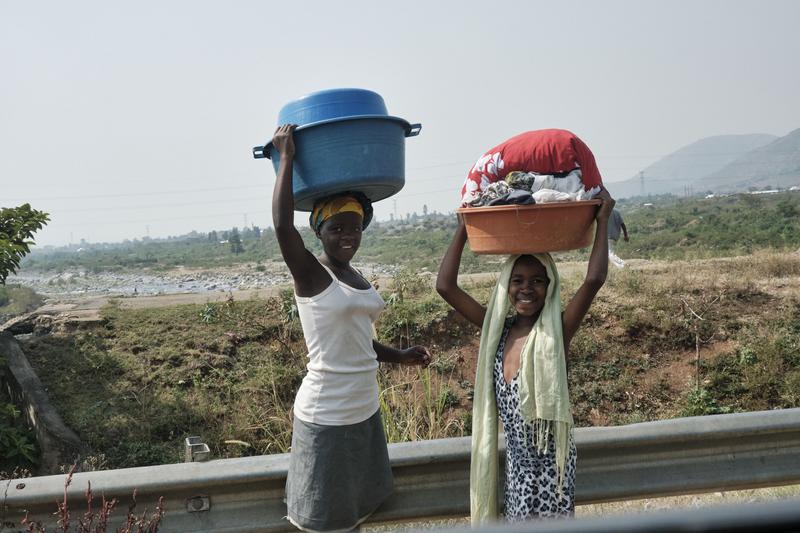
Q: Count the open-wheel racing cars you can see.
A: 0